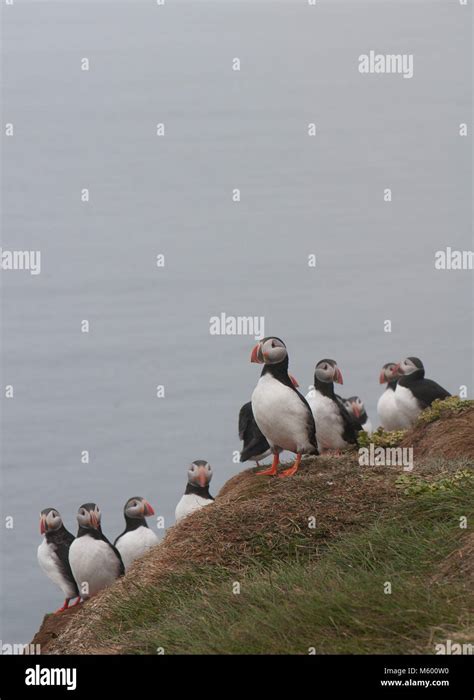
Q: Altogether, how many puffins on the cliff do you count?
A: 10